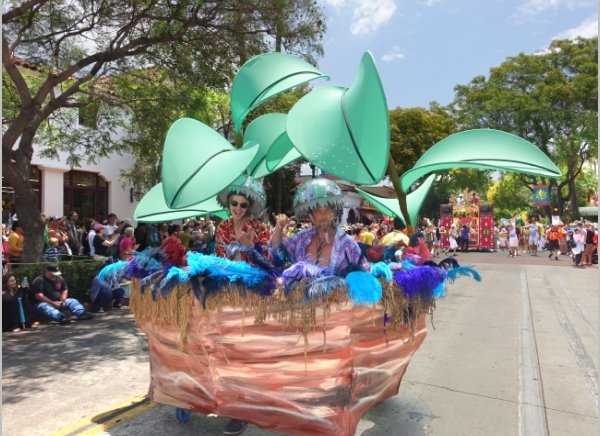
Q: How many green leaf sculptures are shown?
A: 7